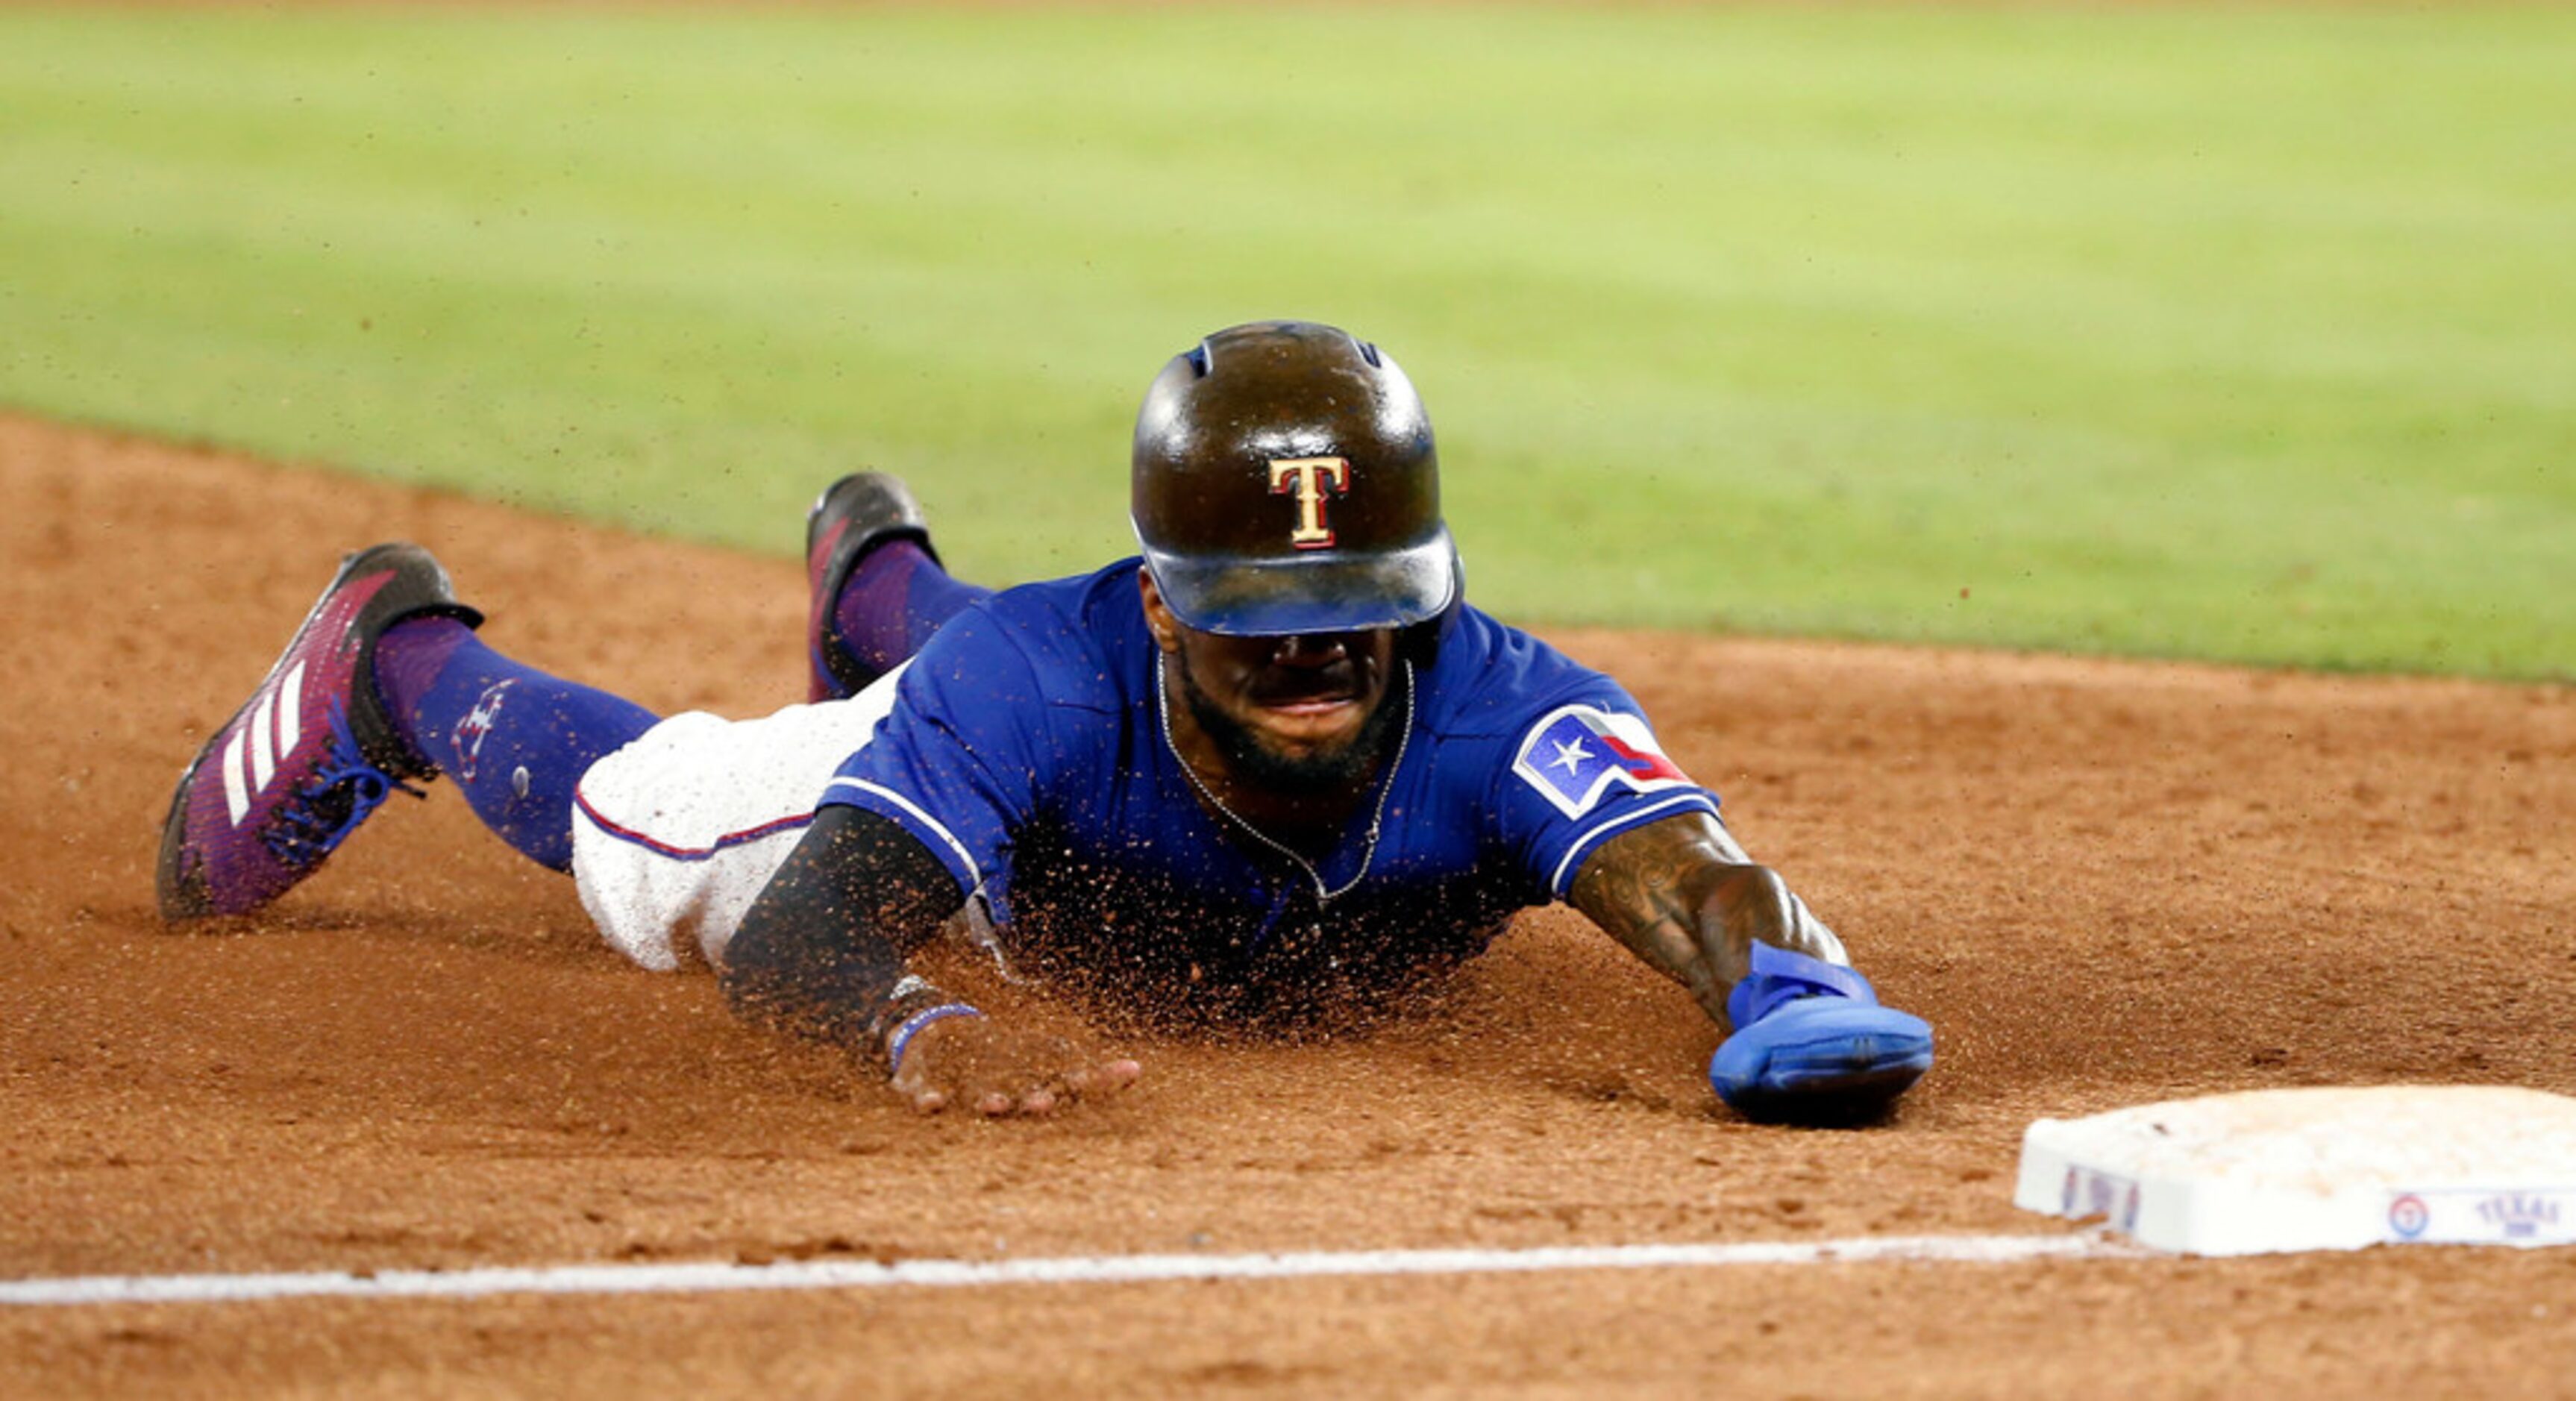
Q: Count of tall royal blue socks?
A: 2